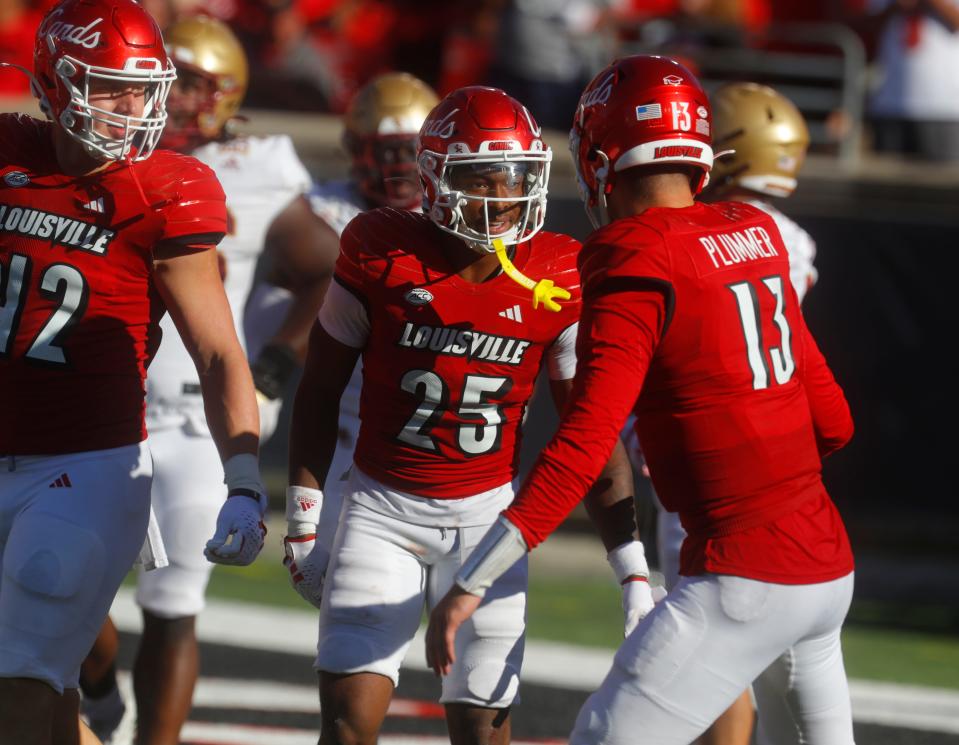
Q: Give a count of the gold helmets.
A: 3